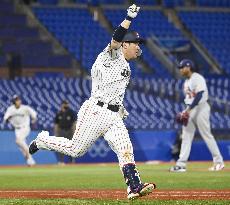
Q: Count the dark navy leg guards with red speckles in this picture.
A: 1